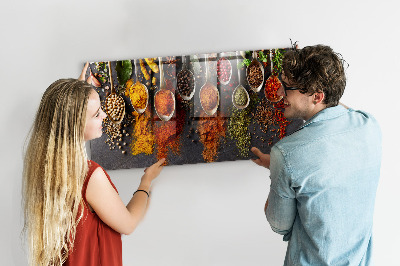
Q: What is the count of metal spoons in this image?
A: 9